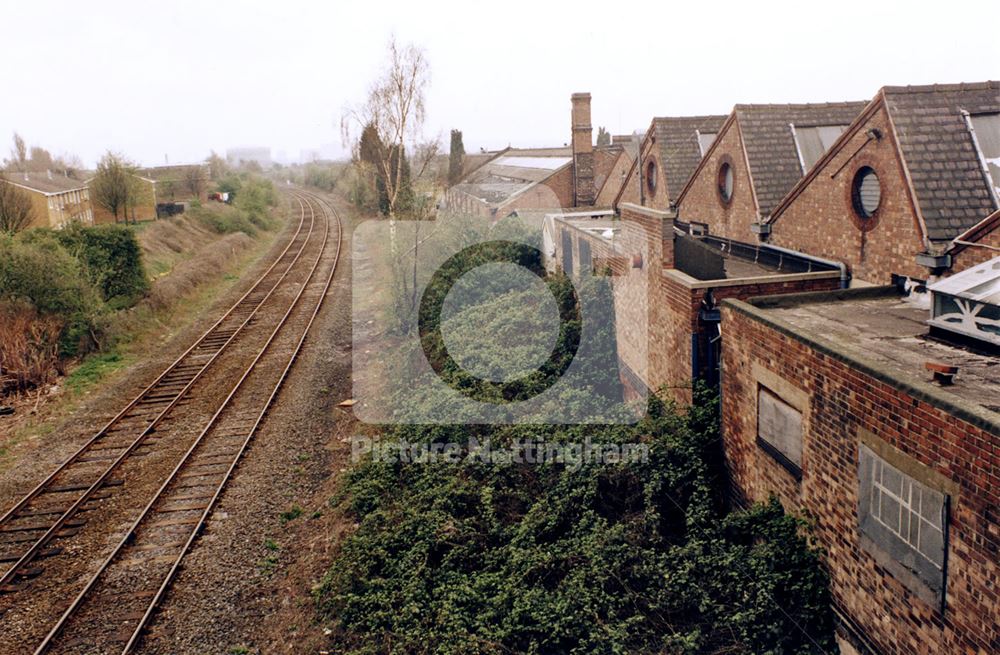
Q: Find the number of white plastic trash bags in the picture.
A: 0